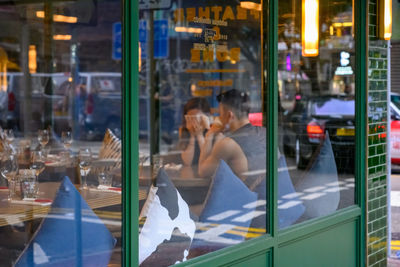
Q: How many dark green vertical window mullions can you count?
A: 3